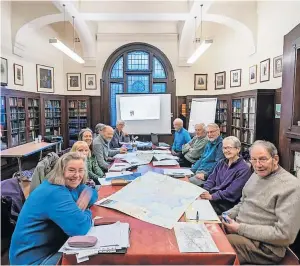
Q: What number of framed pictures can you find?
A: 11